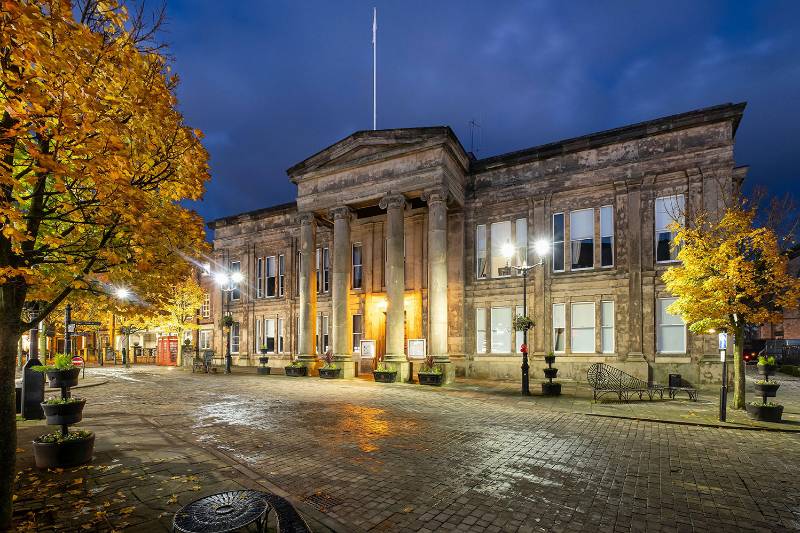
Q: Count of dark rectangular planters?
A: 4